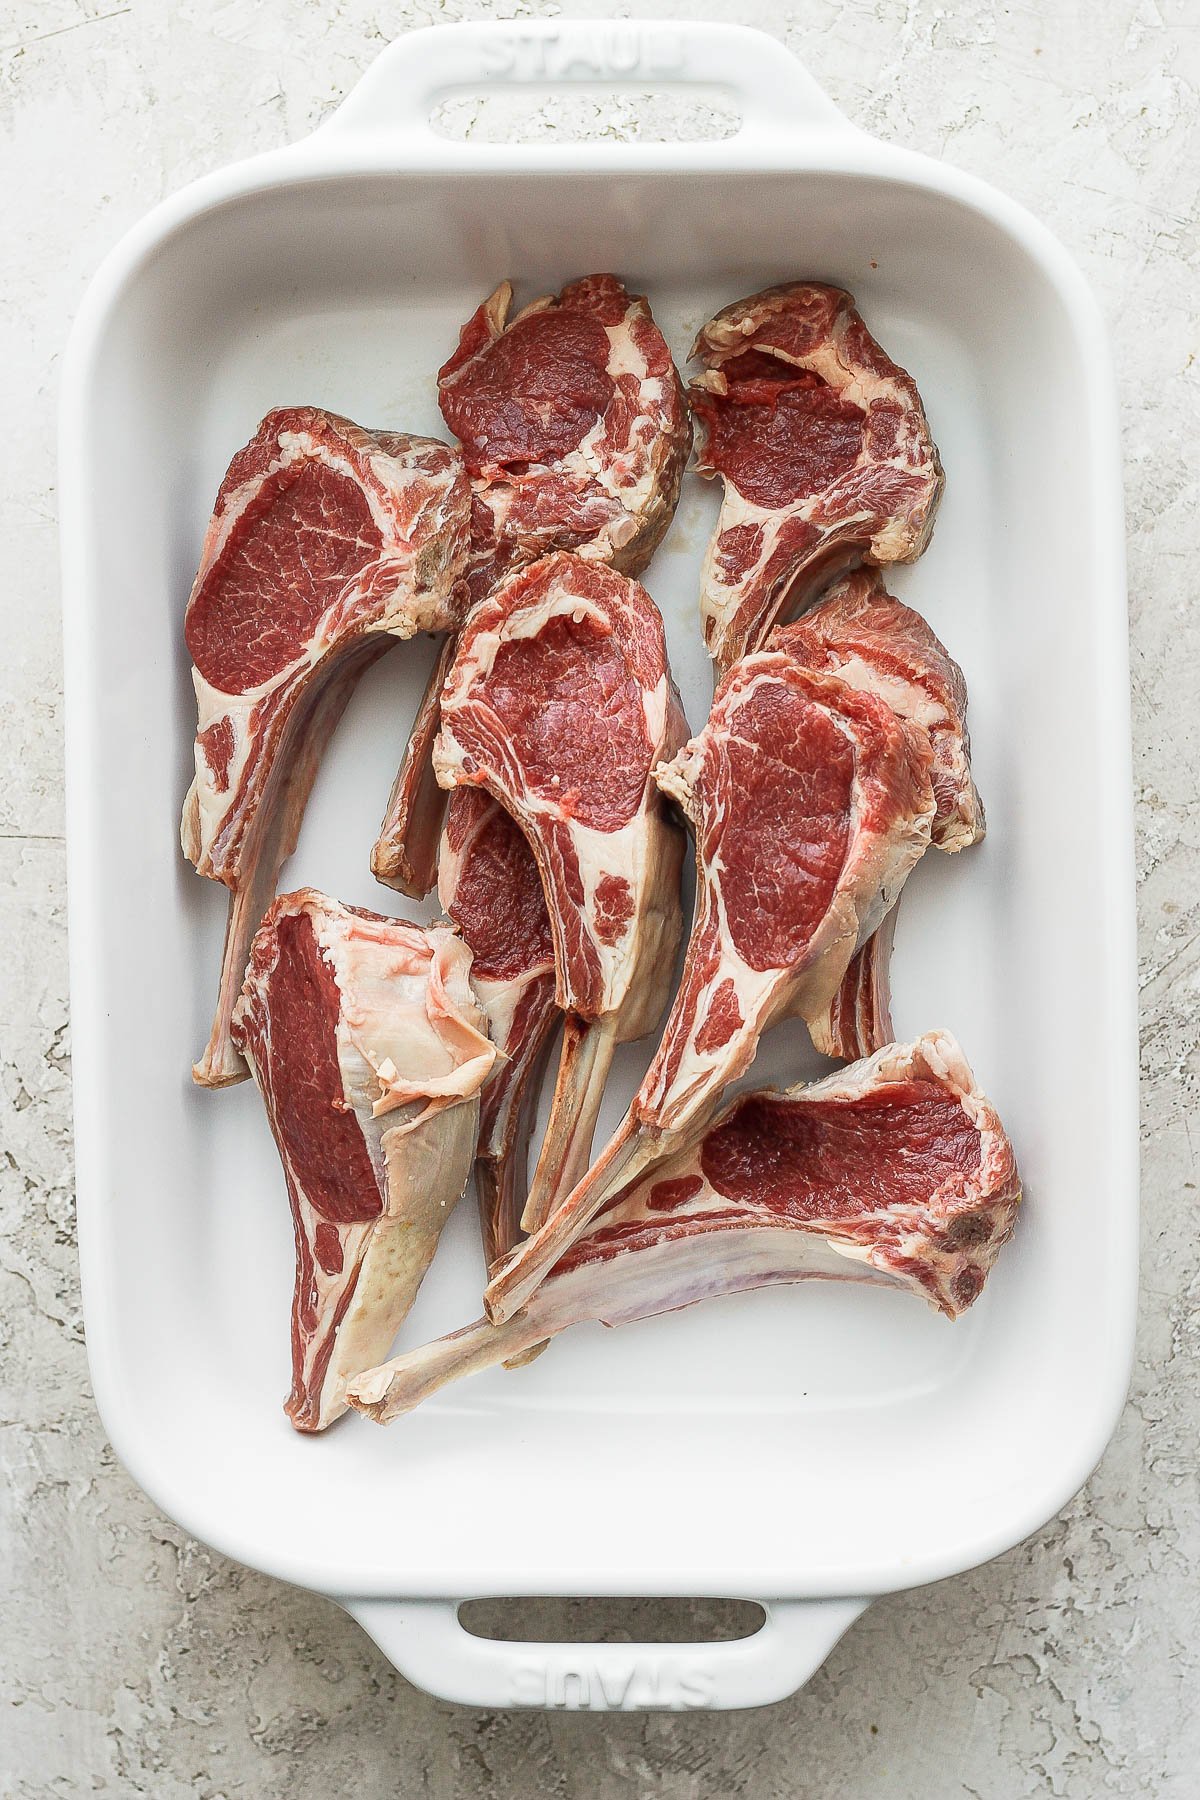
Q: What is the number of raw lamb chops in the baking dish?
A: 9